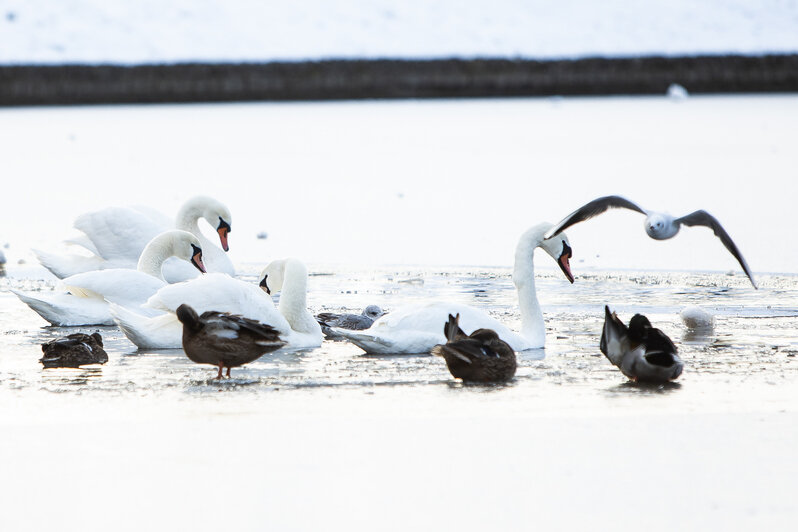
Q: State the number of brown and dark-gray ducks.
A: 4